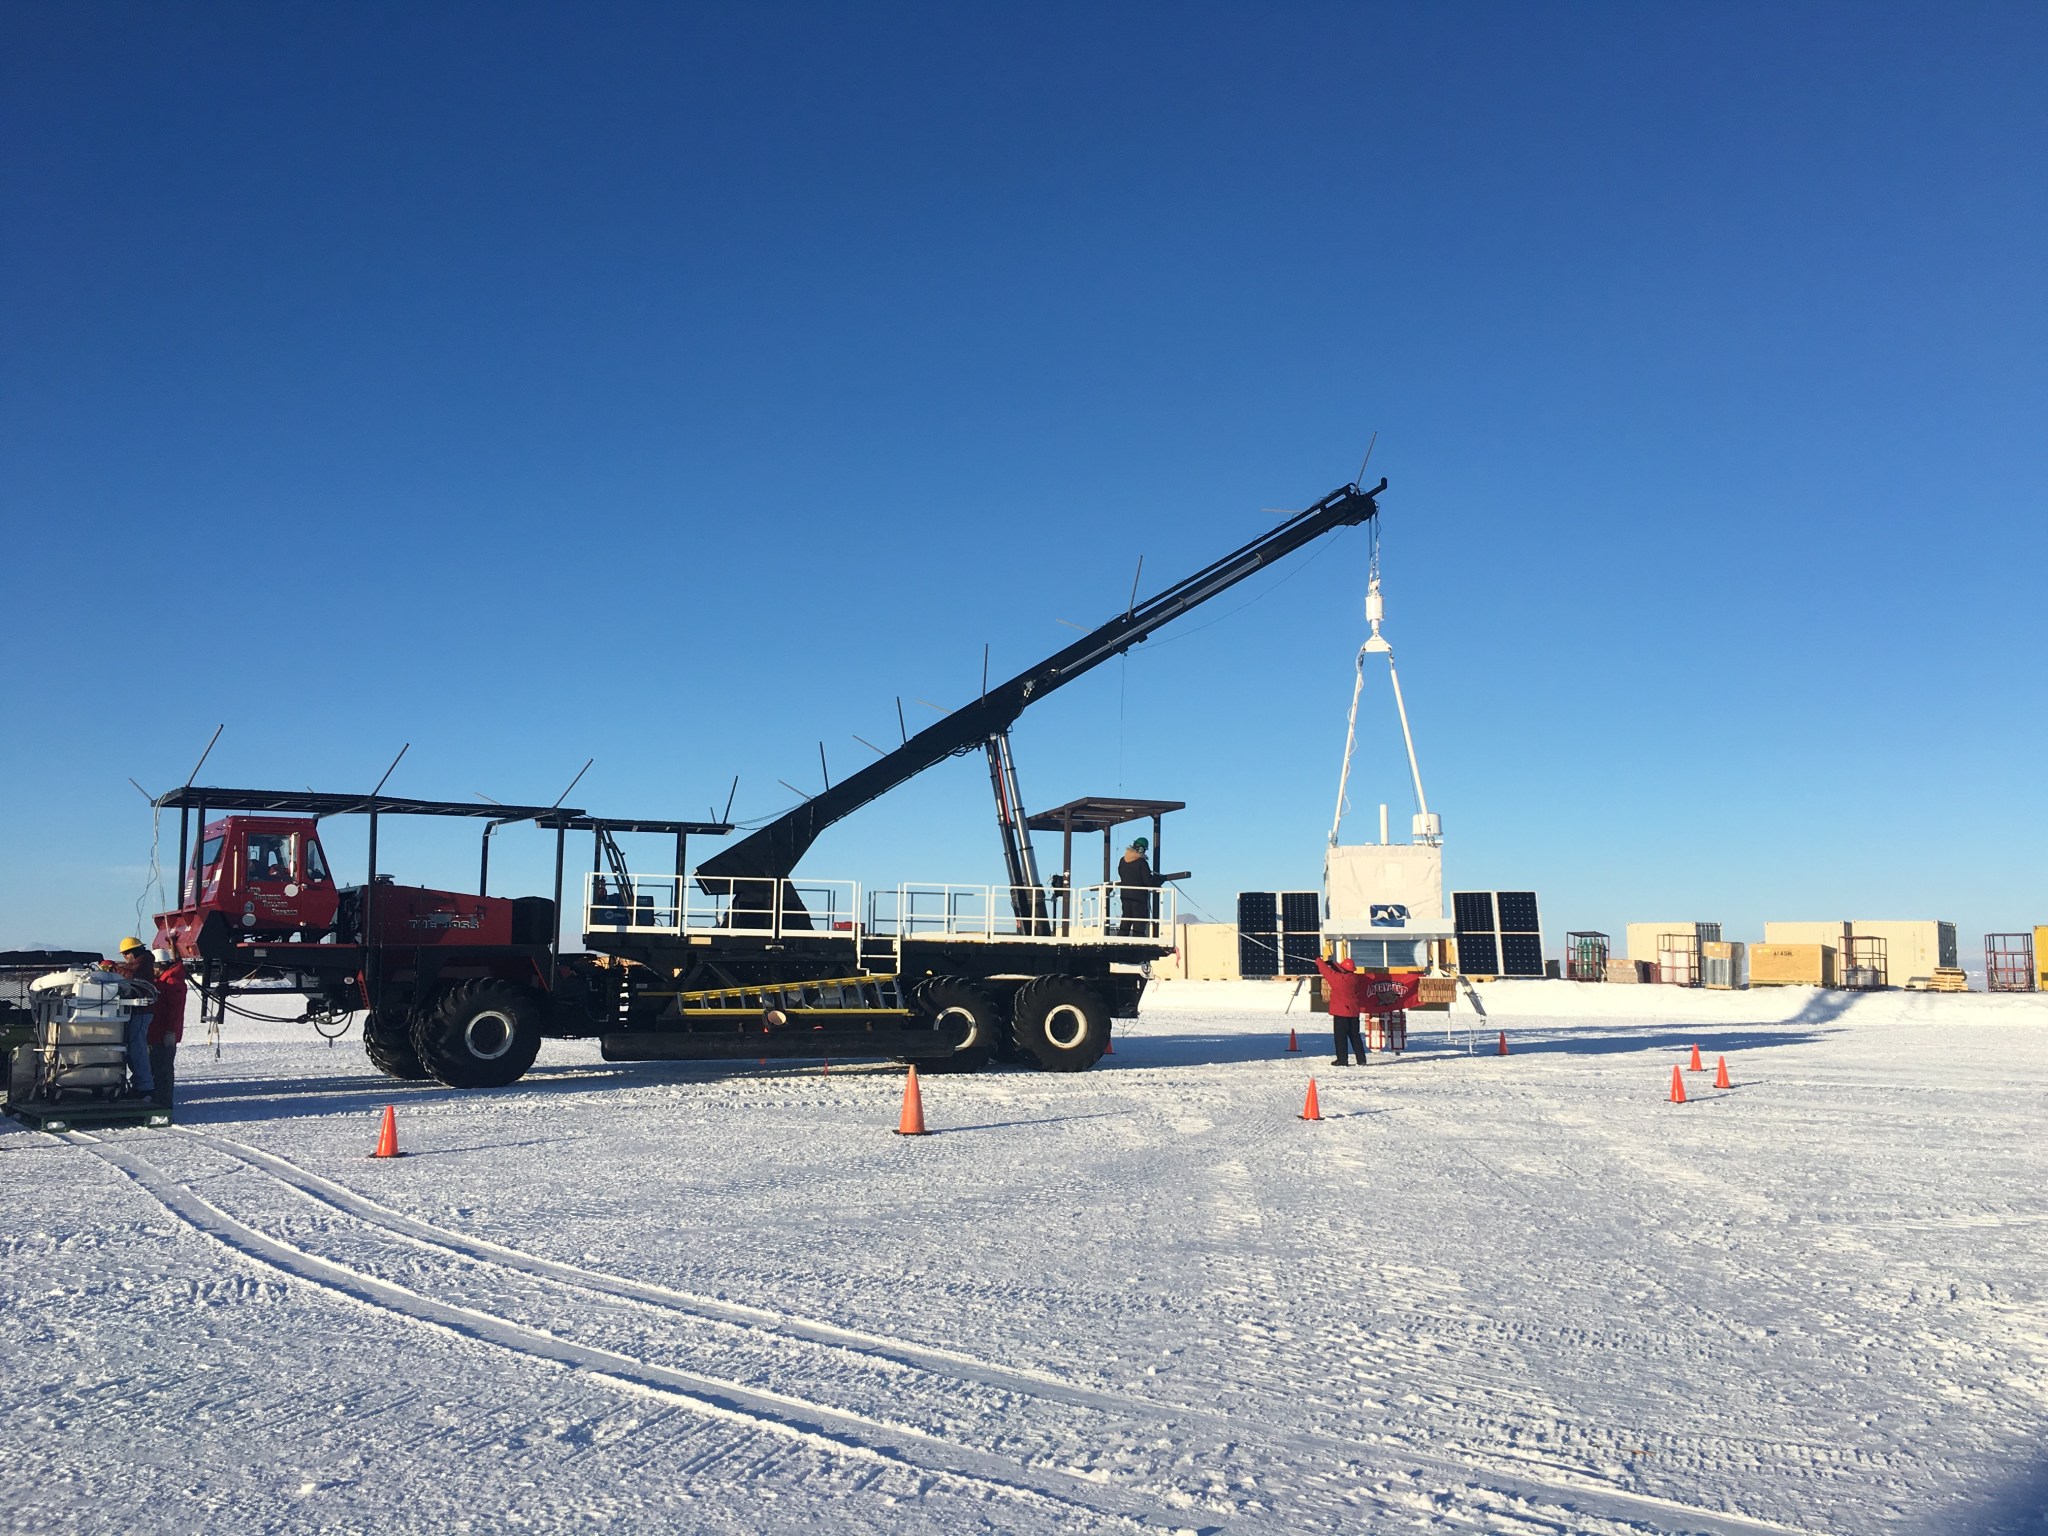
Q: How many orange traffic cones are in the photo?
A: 9